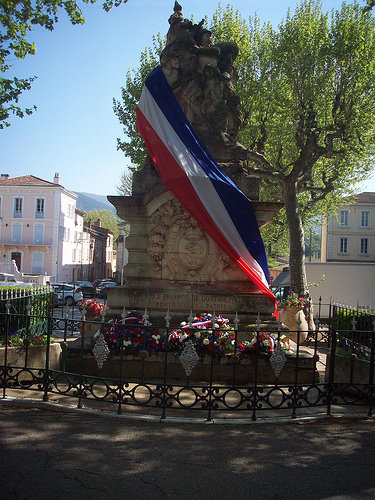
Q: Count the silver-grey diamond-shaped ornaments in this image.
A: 3